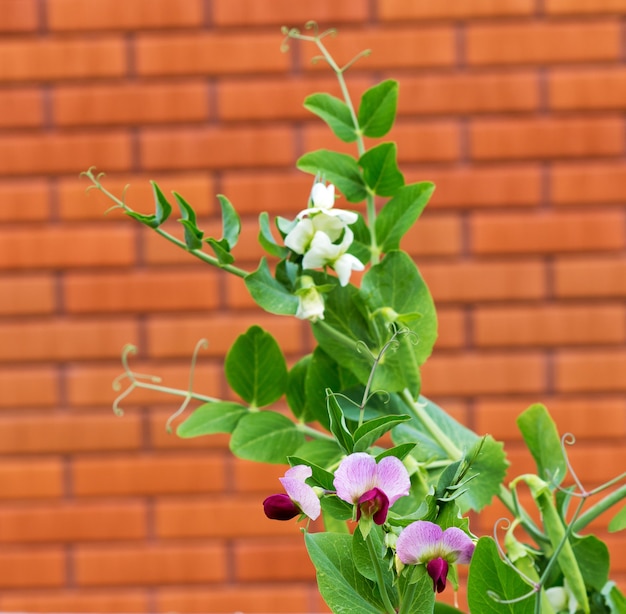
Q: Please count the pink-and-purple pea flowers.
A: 3